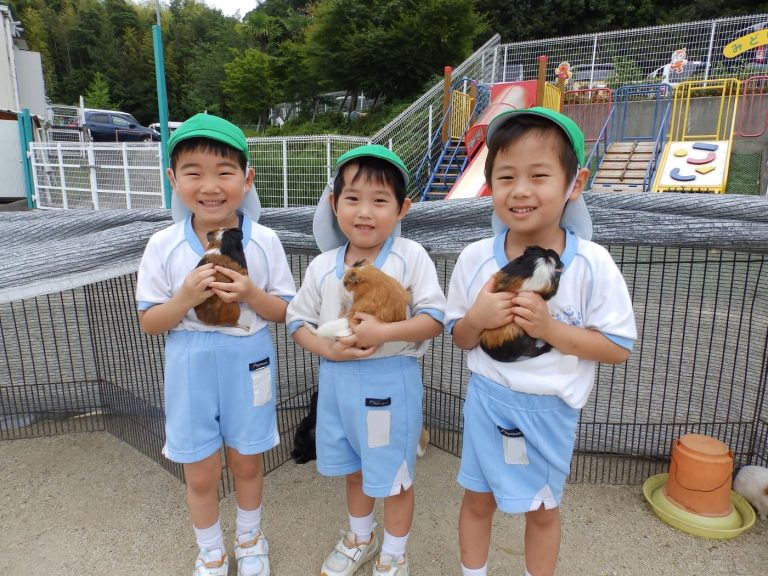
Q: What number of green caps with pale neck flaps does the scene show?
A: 3